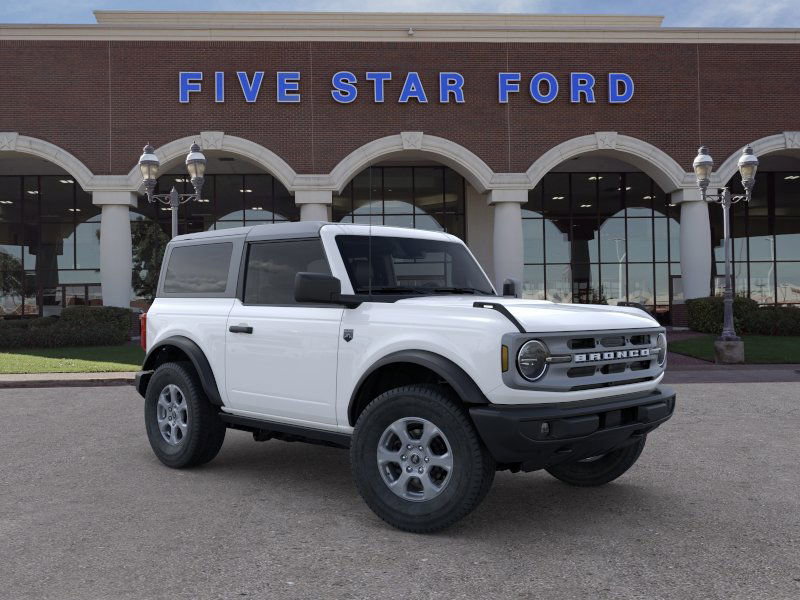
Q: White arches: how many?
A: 5